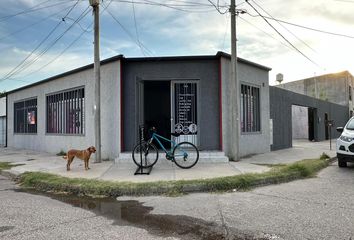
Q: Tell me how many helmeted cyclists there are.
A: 0